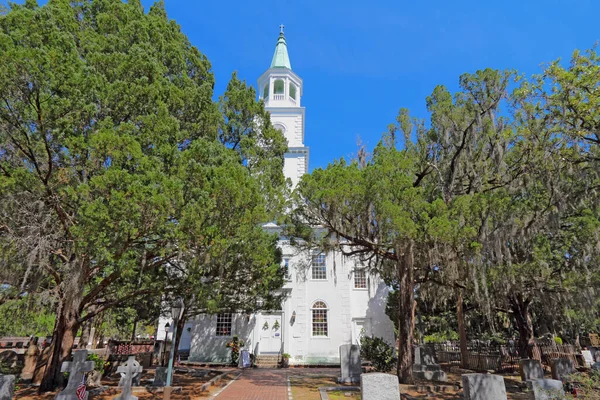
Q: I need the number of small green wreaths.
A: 2